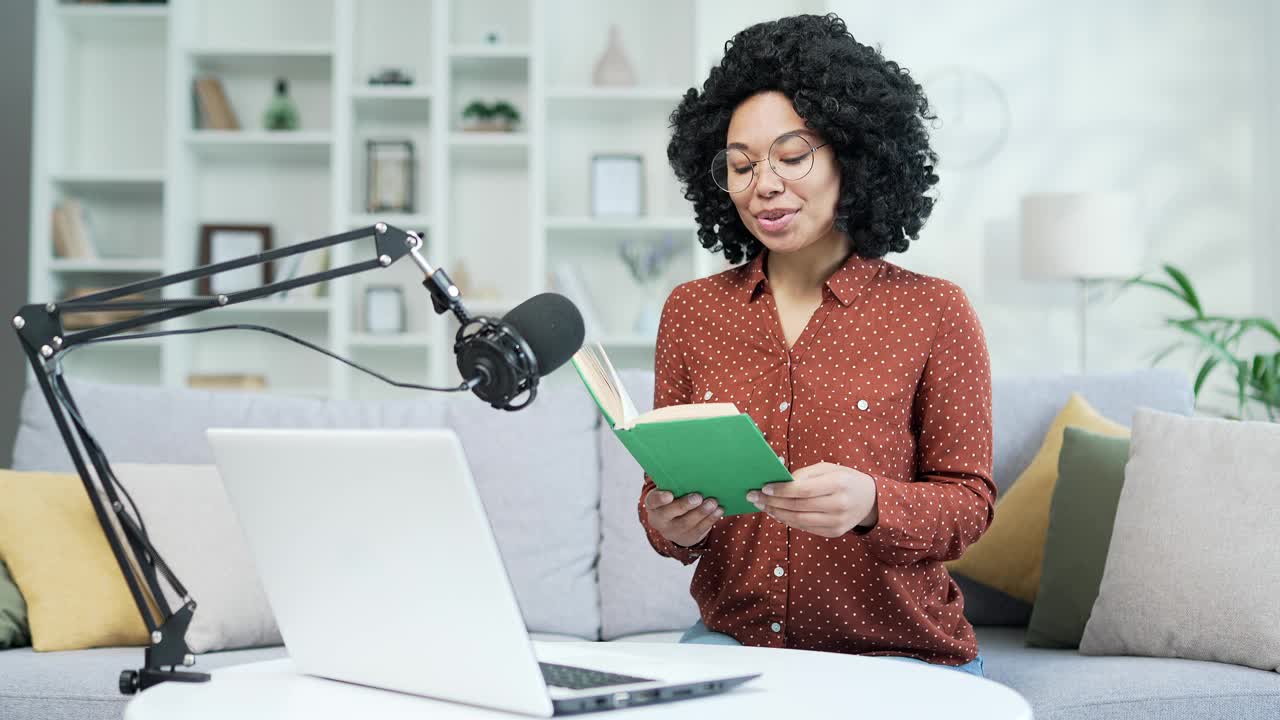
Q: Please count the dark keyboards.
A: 1